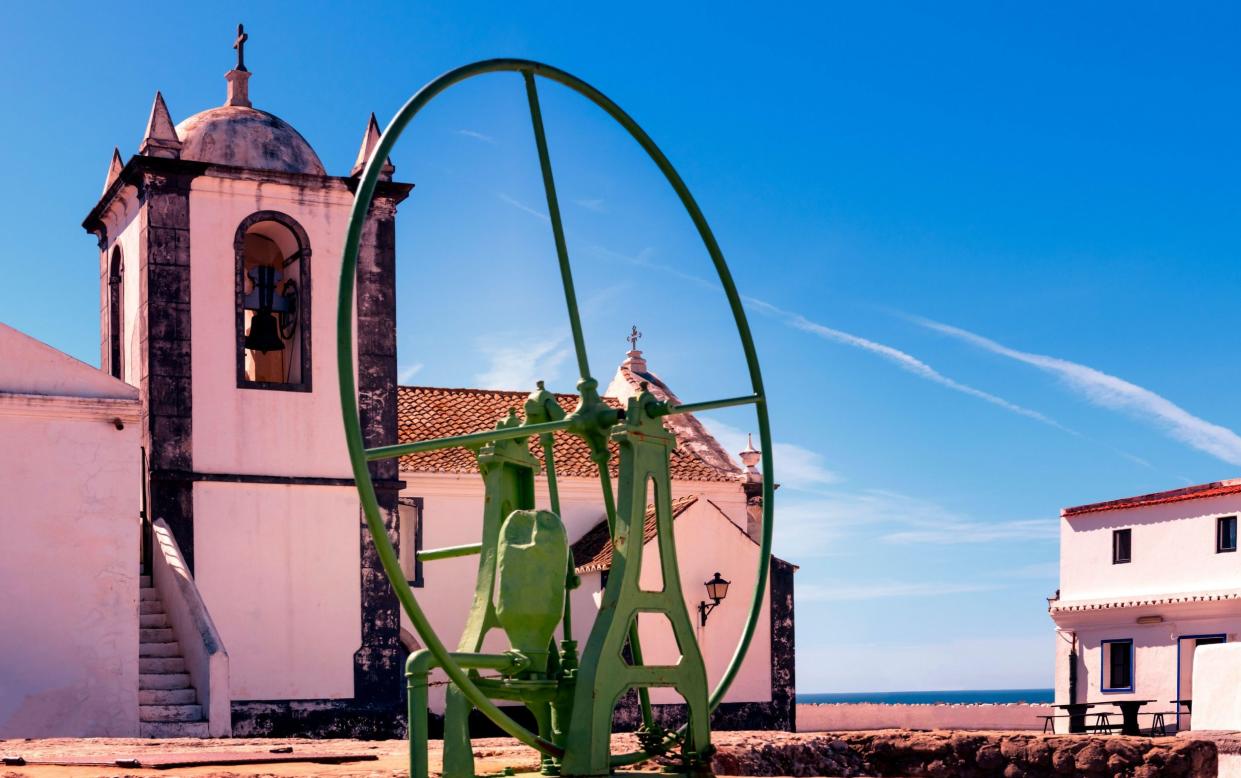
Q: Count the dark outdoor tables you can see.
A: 2